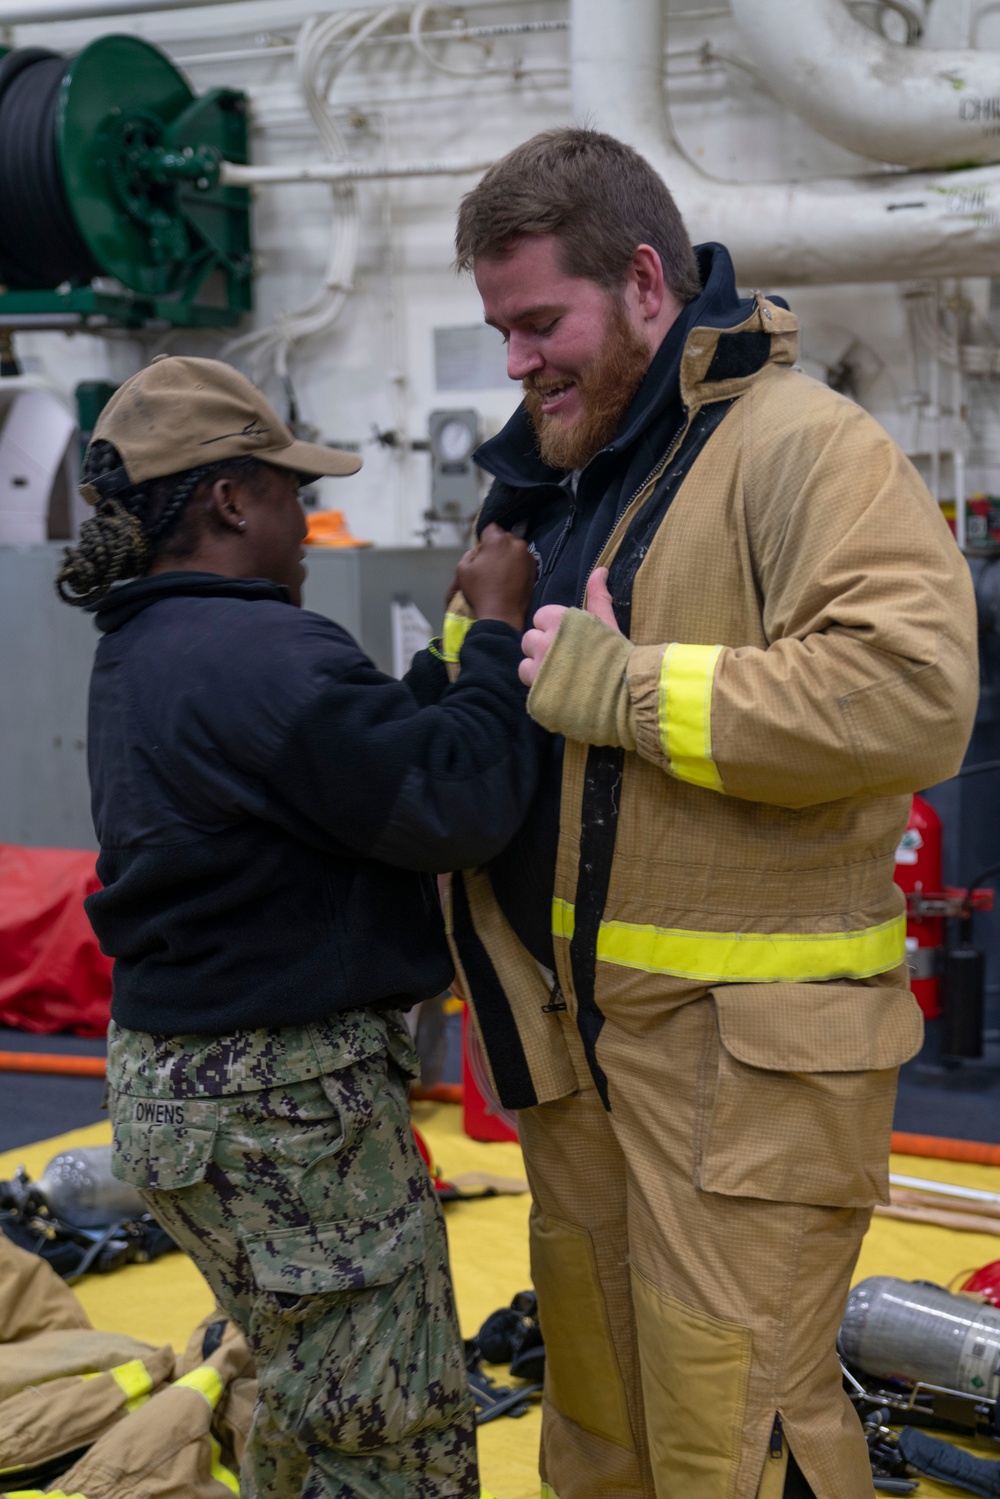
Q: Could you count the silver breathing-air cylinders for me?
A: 2